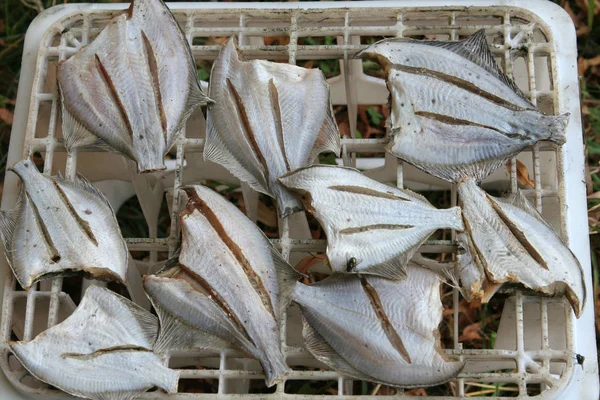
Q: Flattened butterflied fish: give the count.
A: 9